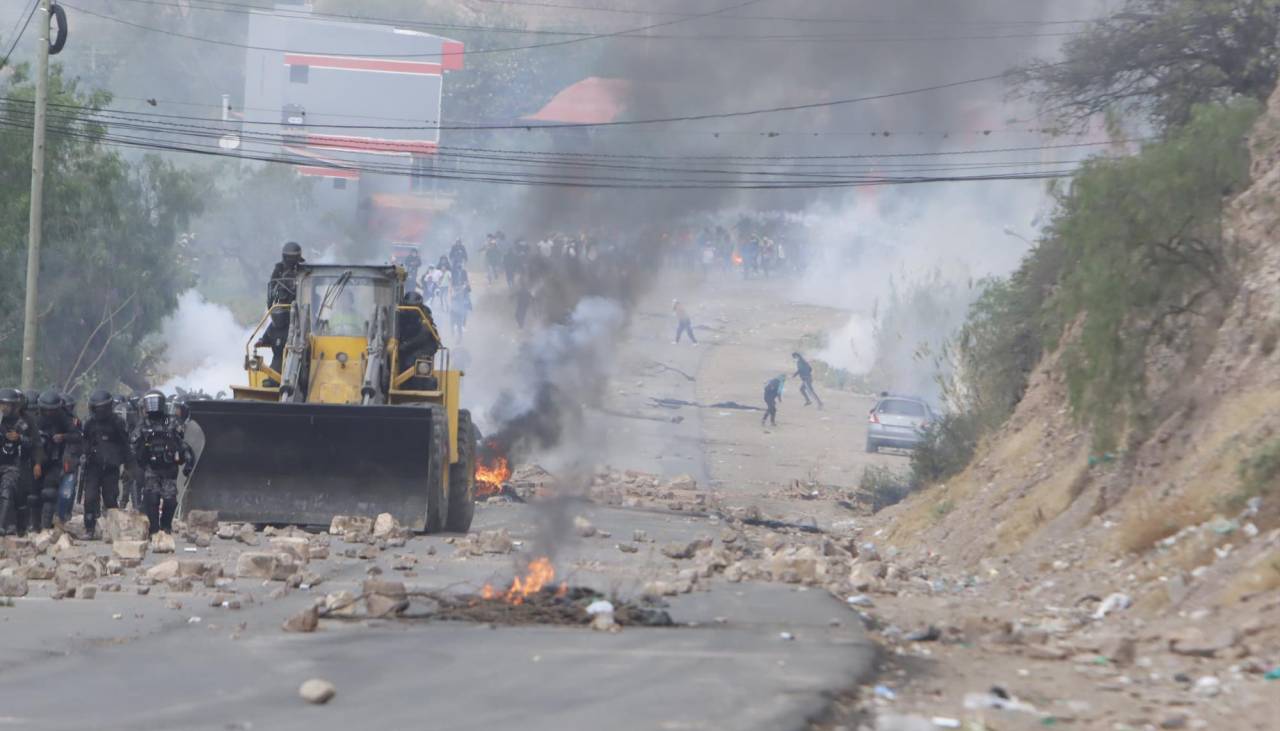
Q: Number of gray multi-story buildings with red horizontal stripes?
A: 1